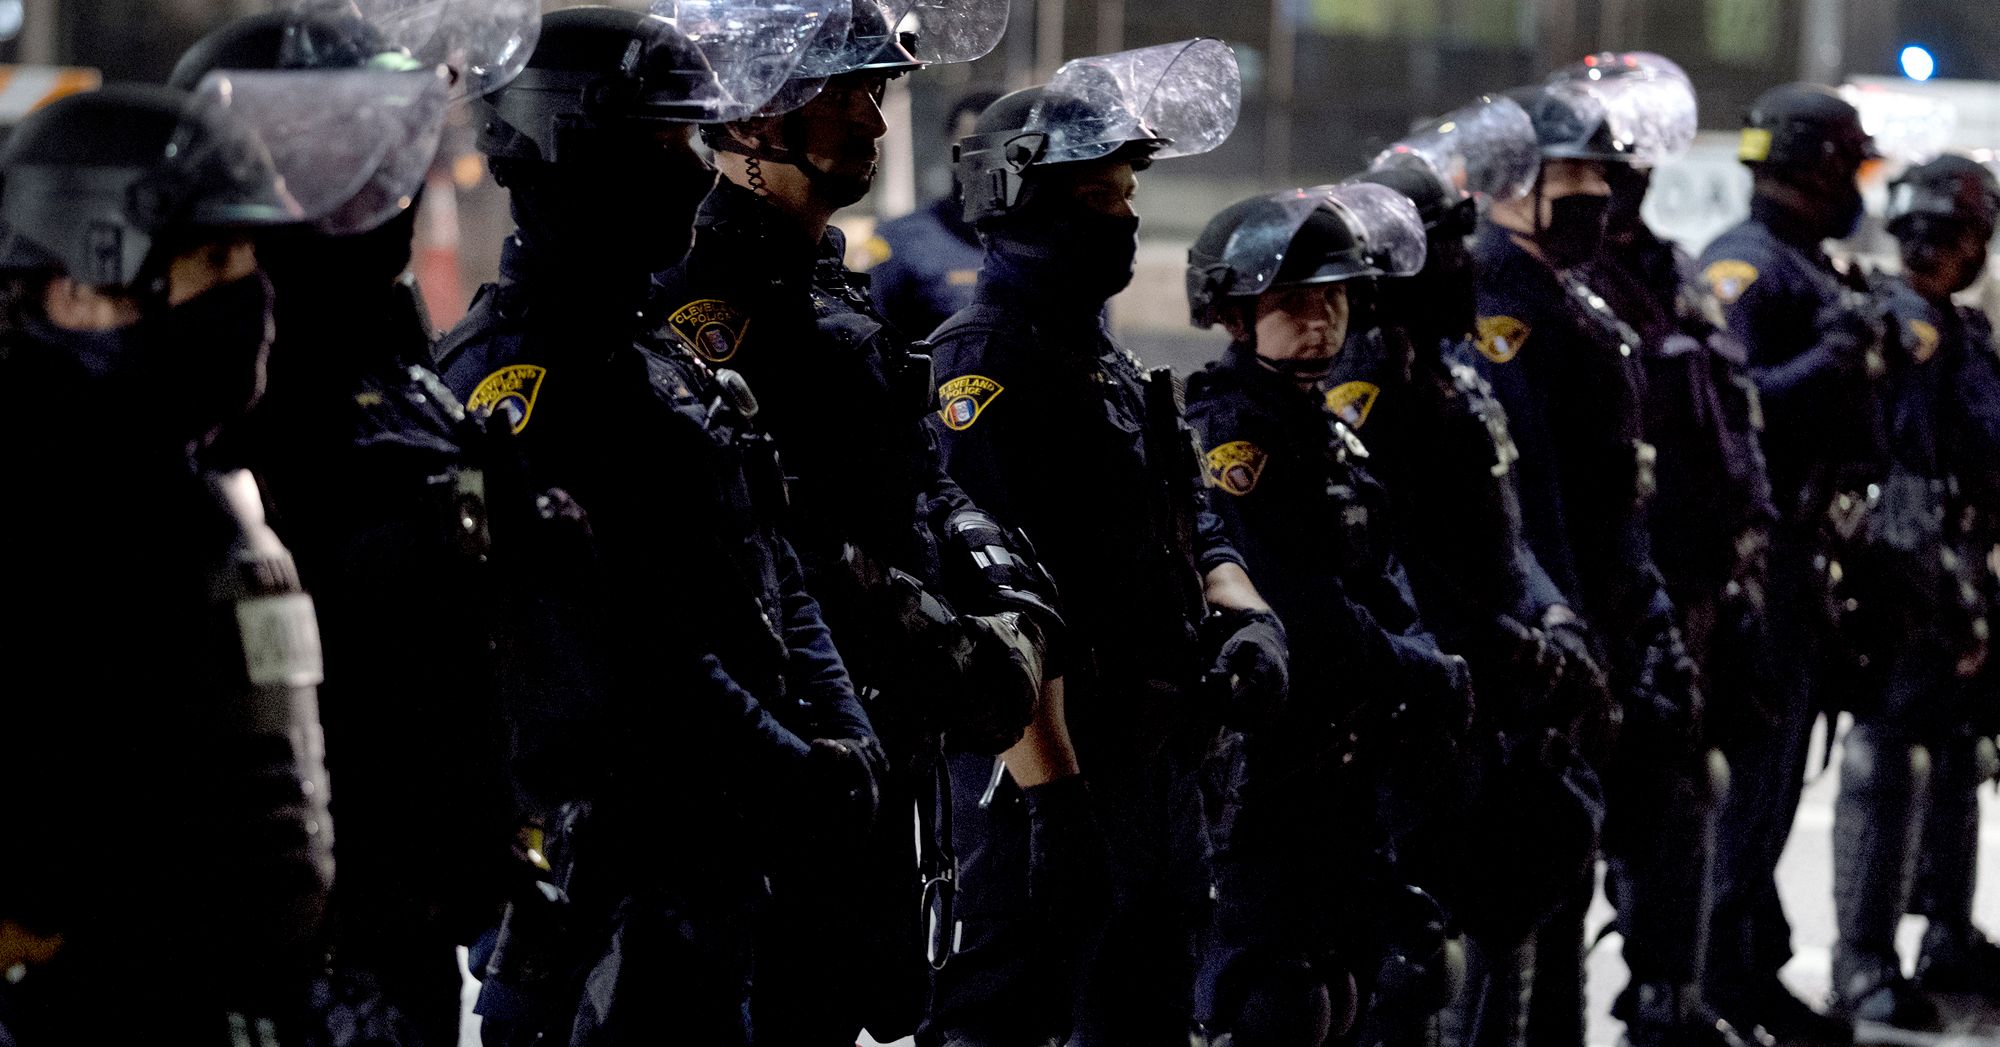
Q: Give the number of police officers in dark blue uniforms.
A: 12